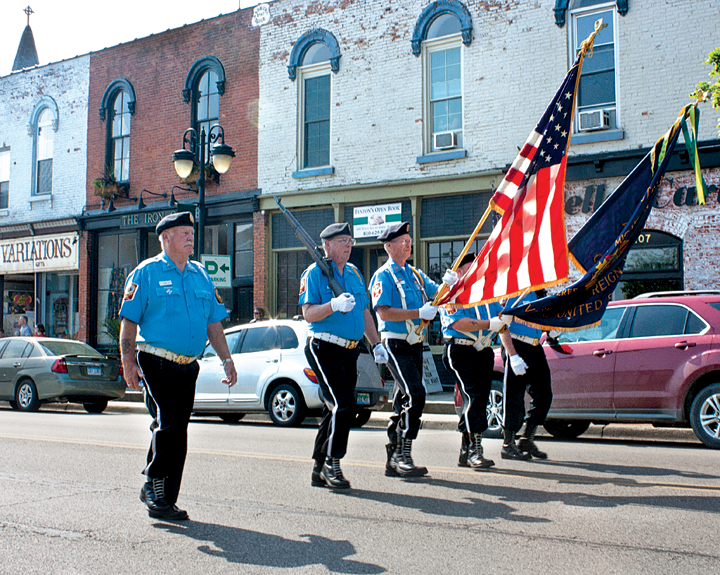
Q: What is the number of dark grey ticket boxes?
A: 0